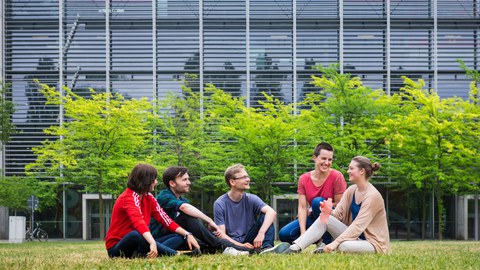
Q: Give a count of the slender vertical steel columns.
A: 9